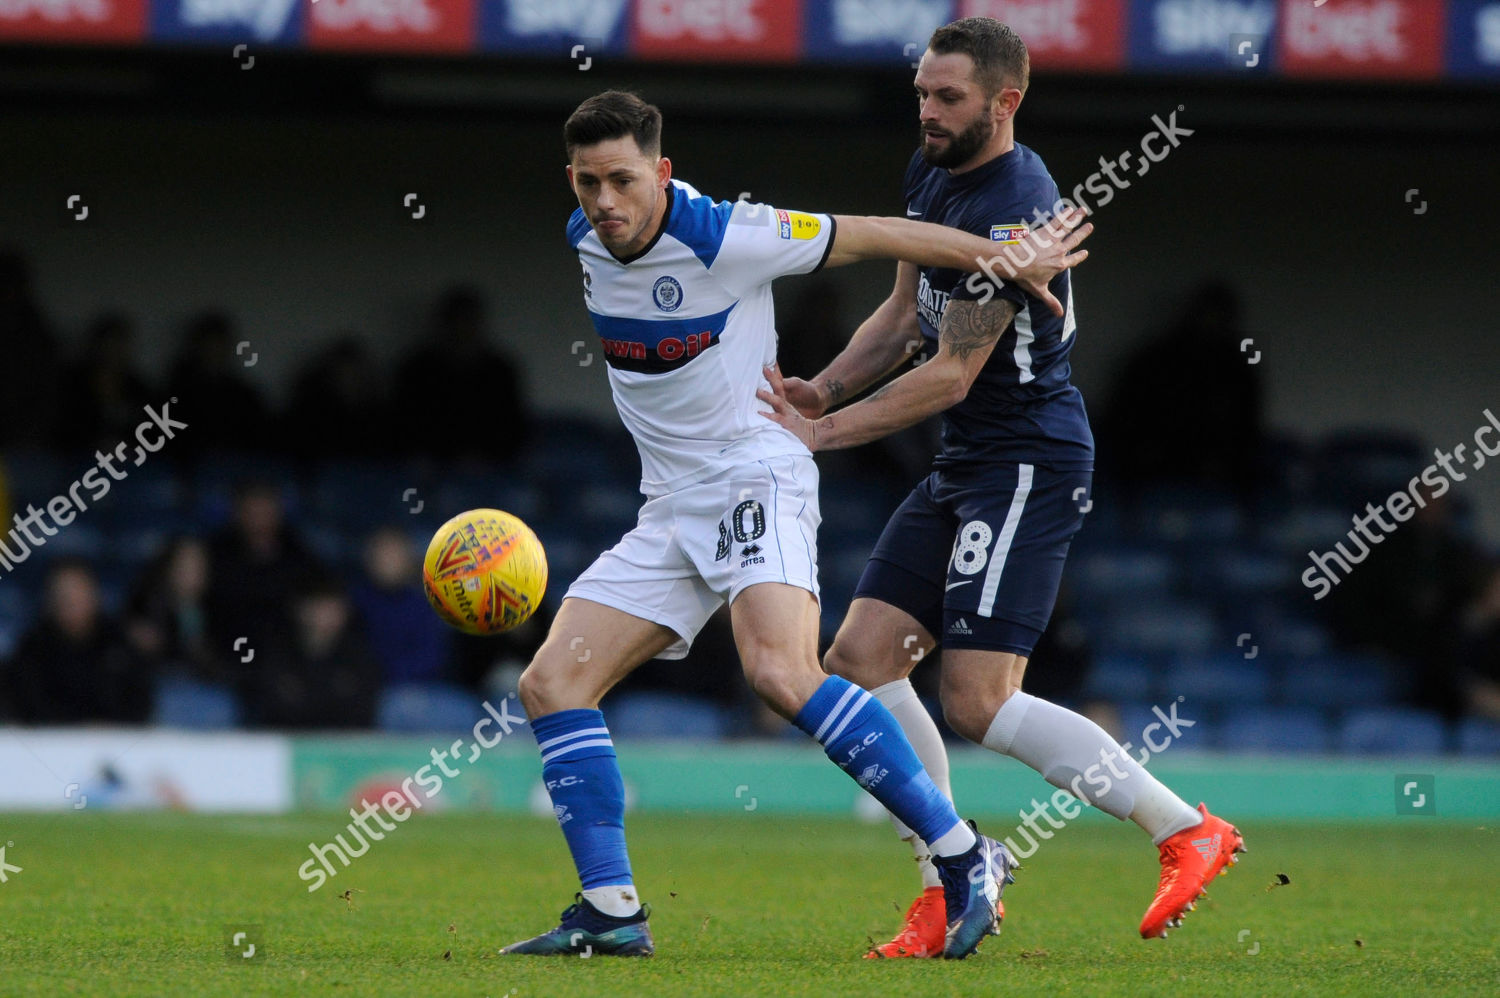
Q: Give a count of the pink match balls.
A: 0